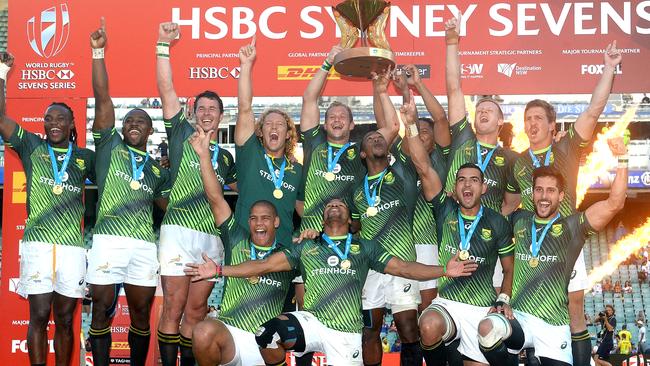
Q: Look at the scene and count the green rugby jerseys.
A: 13